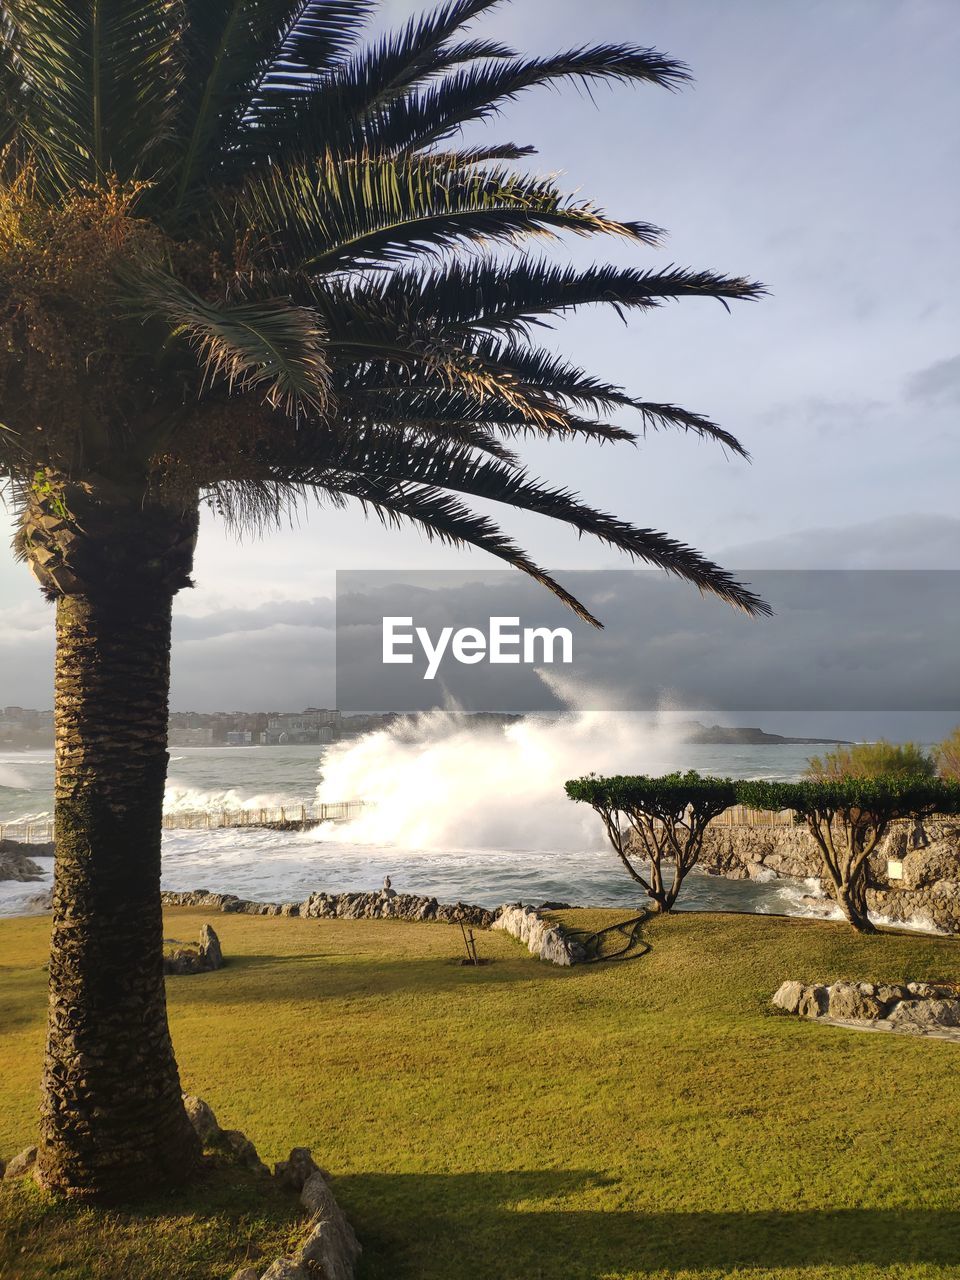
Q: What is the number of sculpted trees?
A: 2